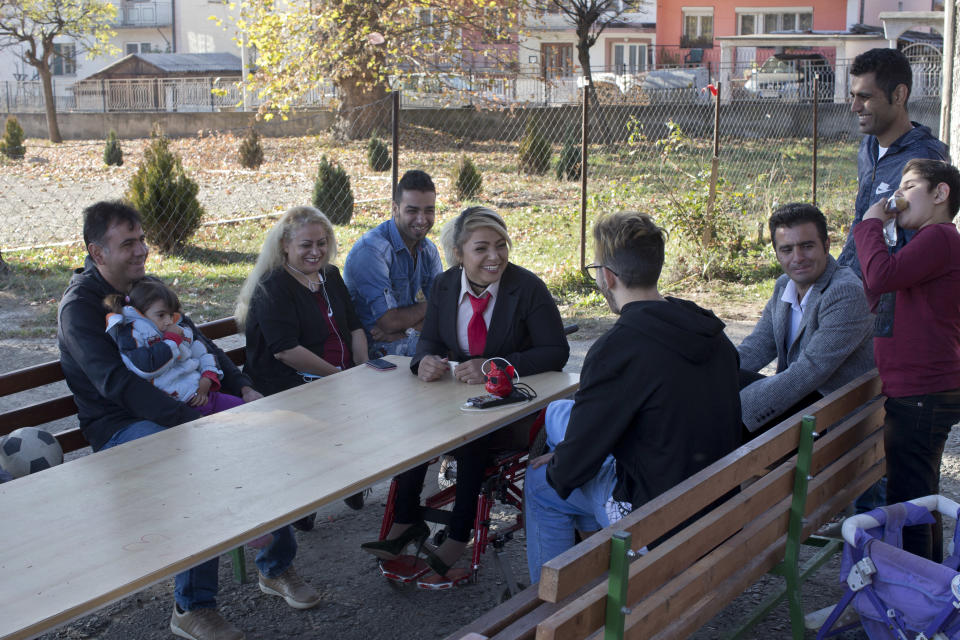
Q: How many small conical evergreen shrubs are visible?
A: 9